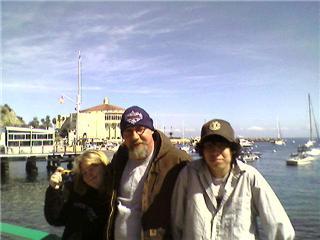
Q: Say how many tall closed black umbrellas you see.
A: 0